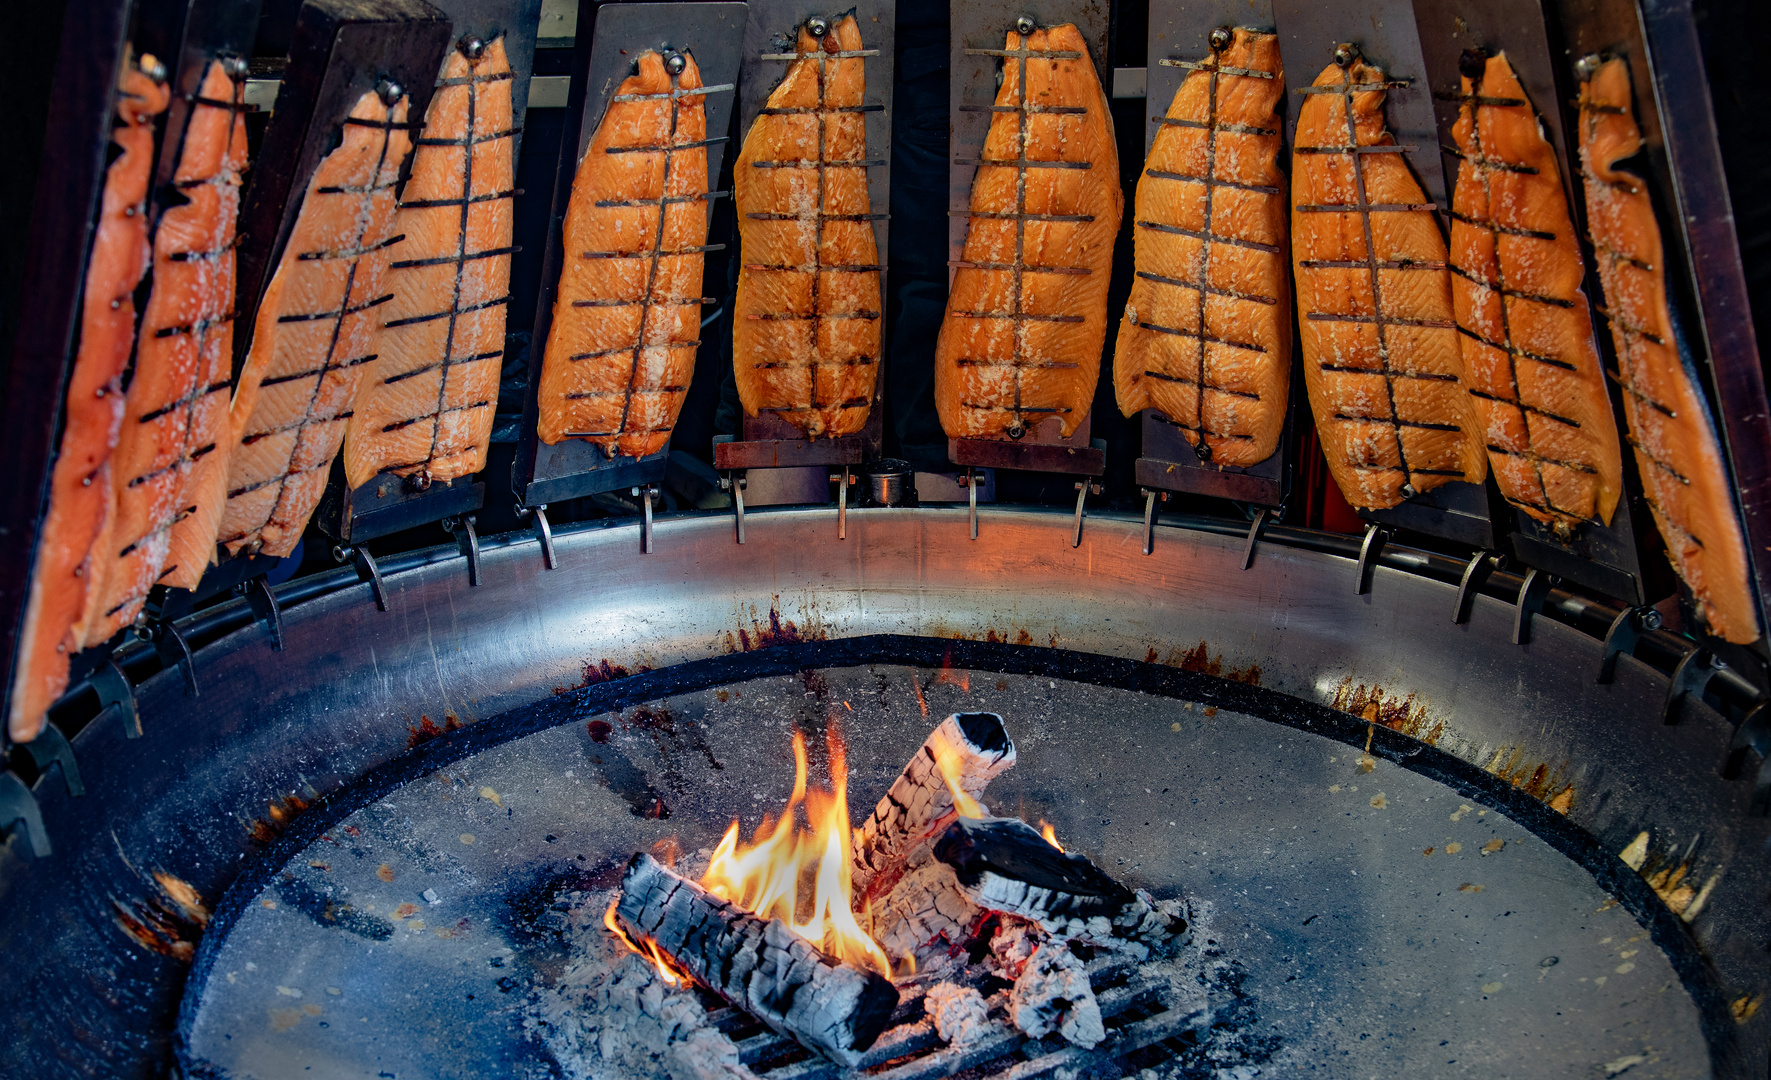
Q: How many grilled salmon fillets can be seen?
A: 11